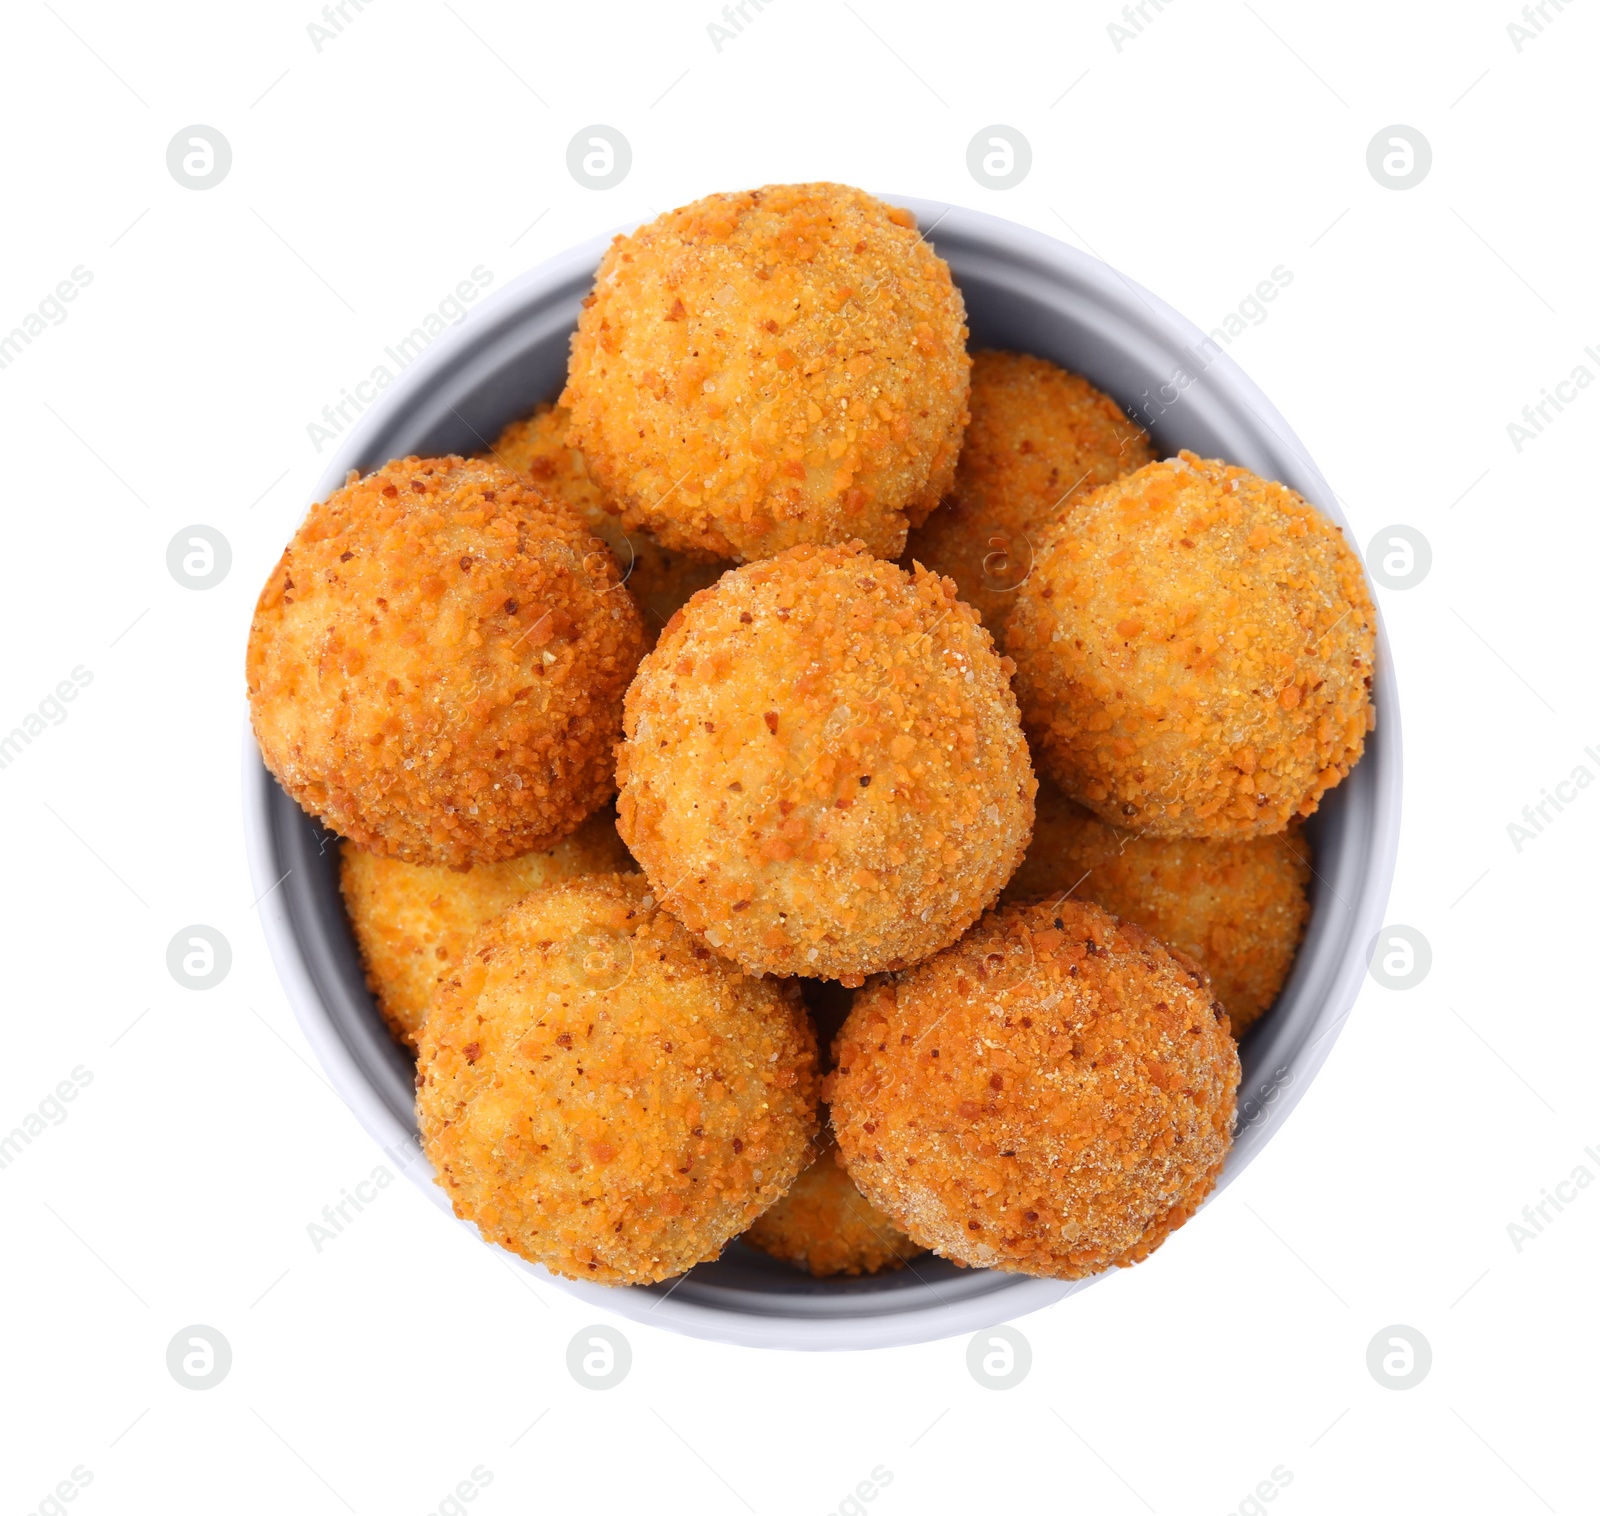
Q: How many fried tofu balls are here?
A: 11